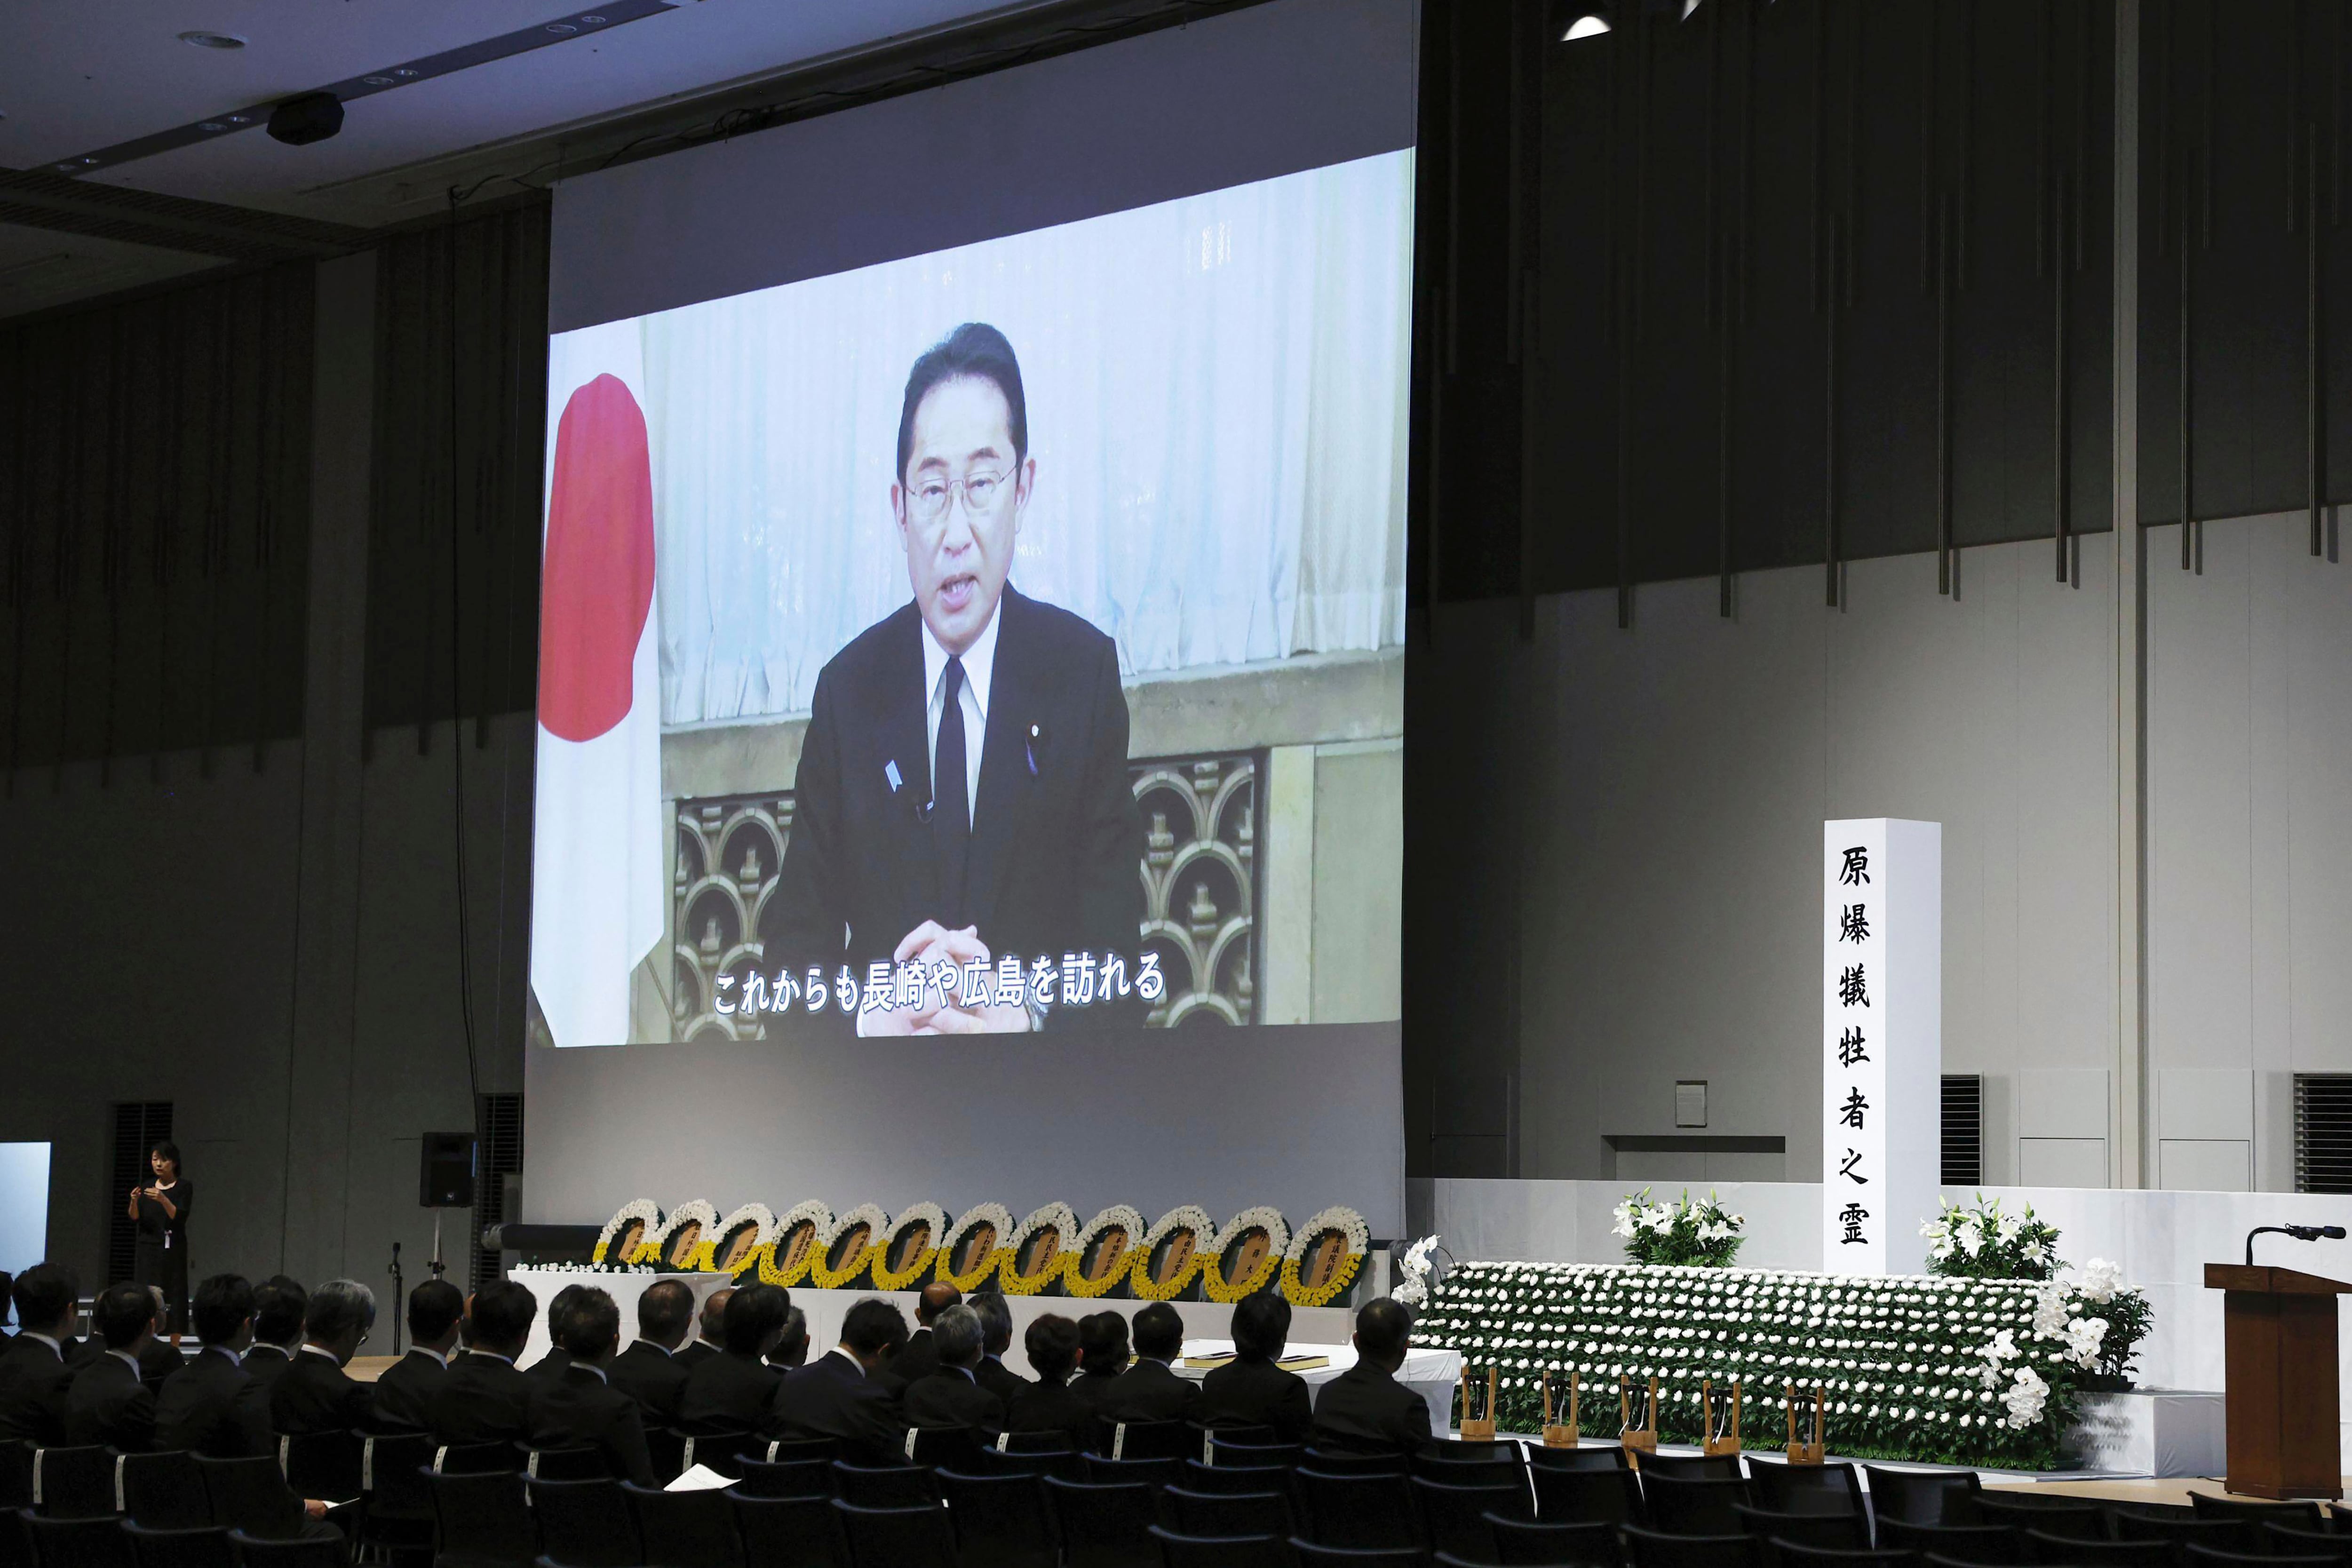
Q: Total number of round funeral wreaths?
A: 12